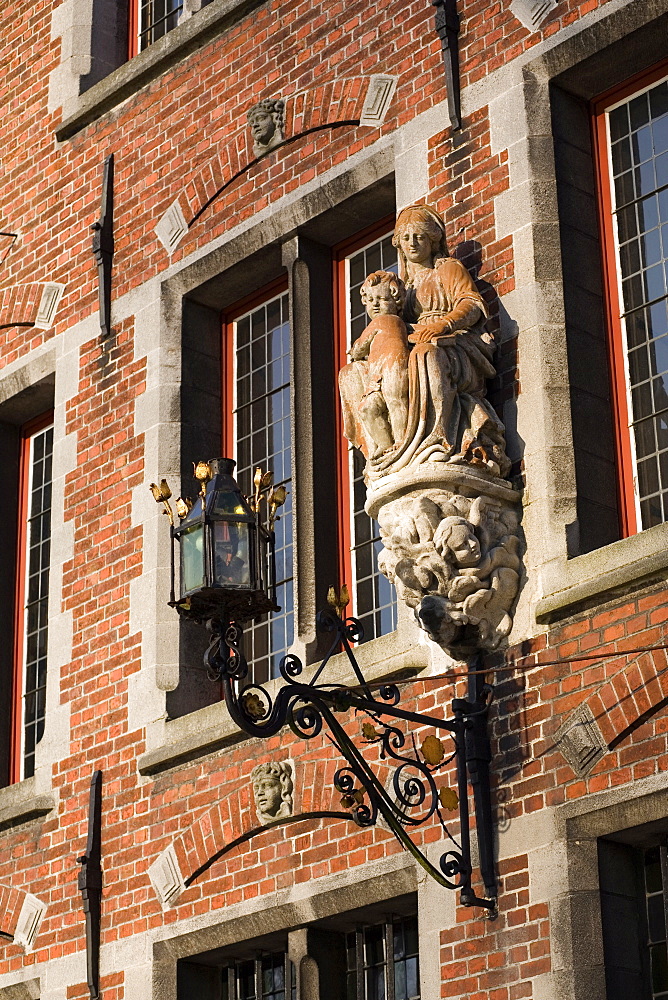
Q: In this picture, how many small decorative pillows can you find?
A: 0